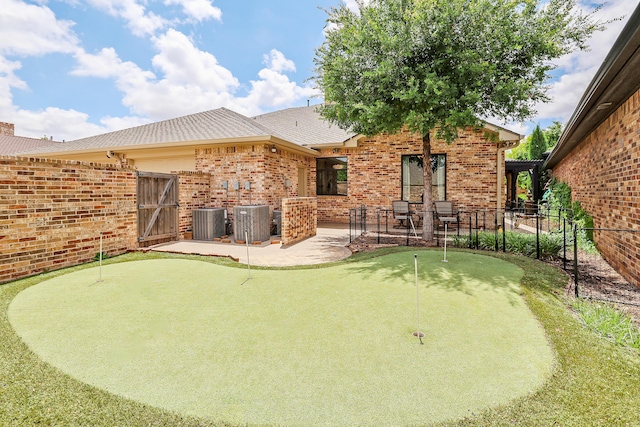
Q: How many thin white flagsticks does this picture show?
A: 4